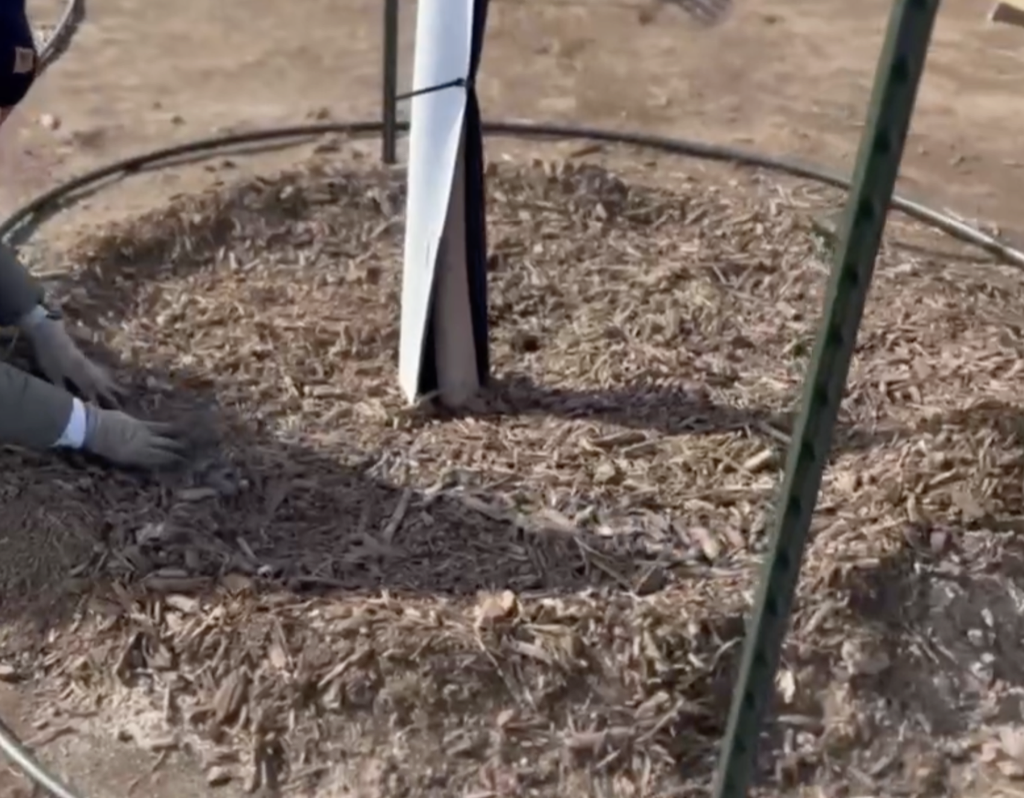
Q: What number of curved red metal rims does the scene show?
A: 0